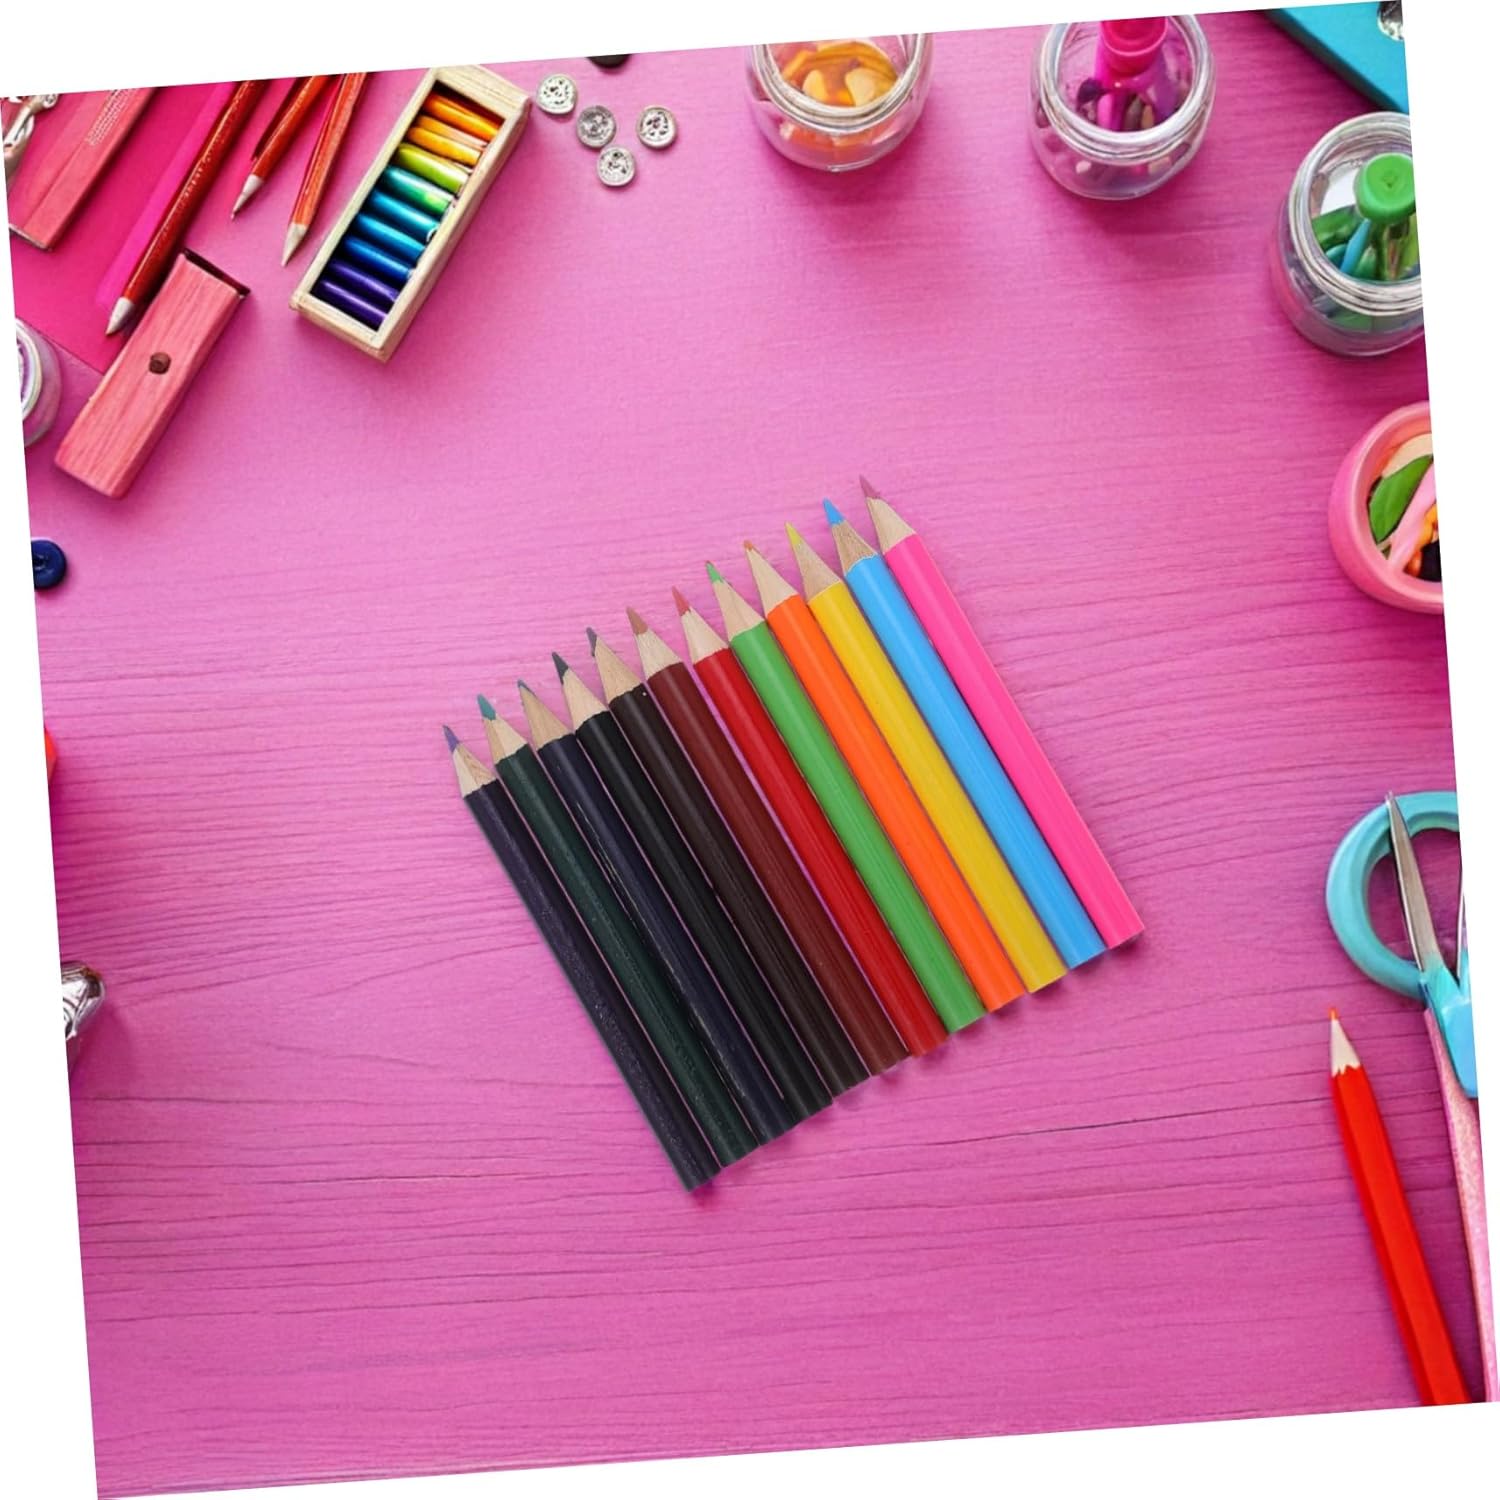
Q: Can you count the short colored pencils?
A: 12